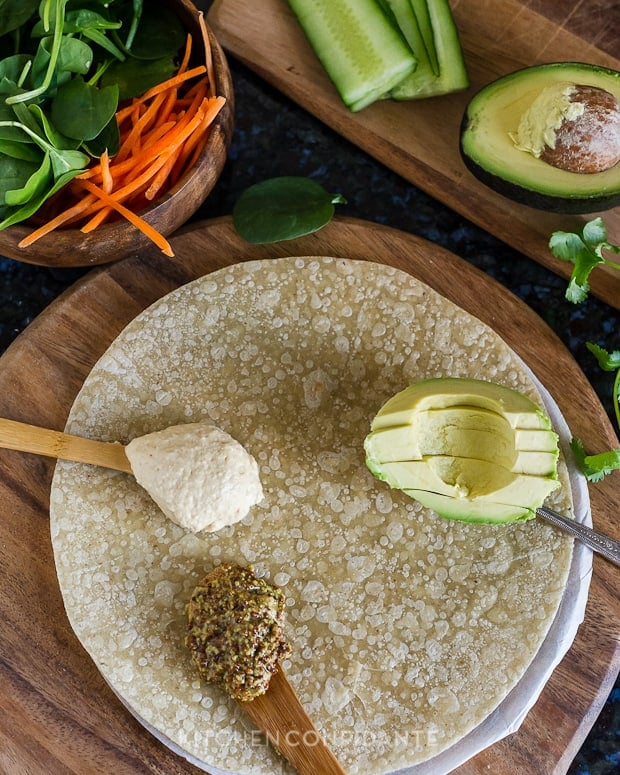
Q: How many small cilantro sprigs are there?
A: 3